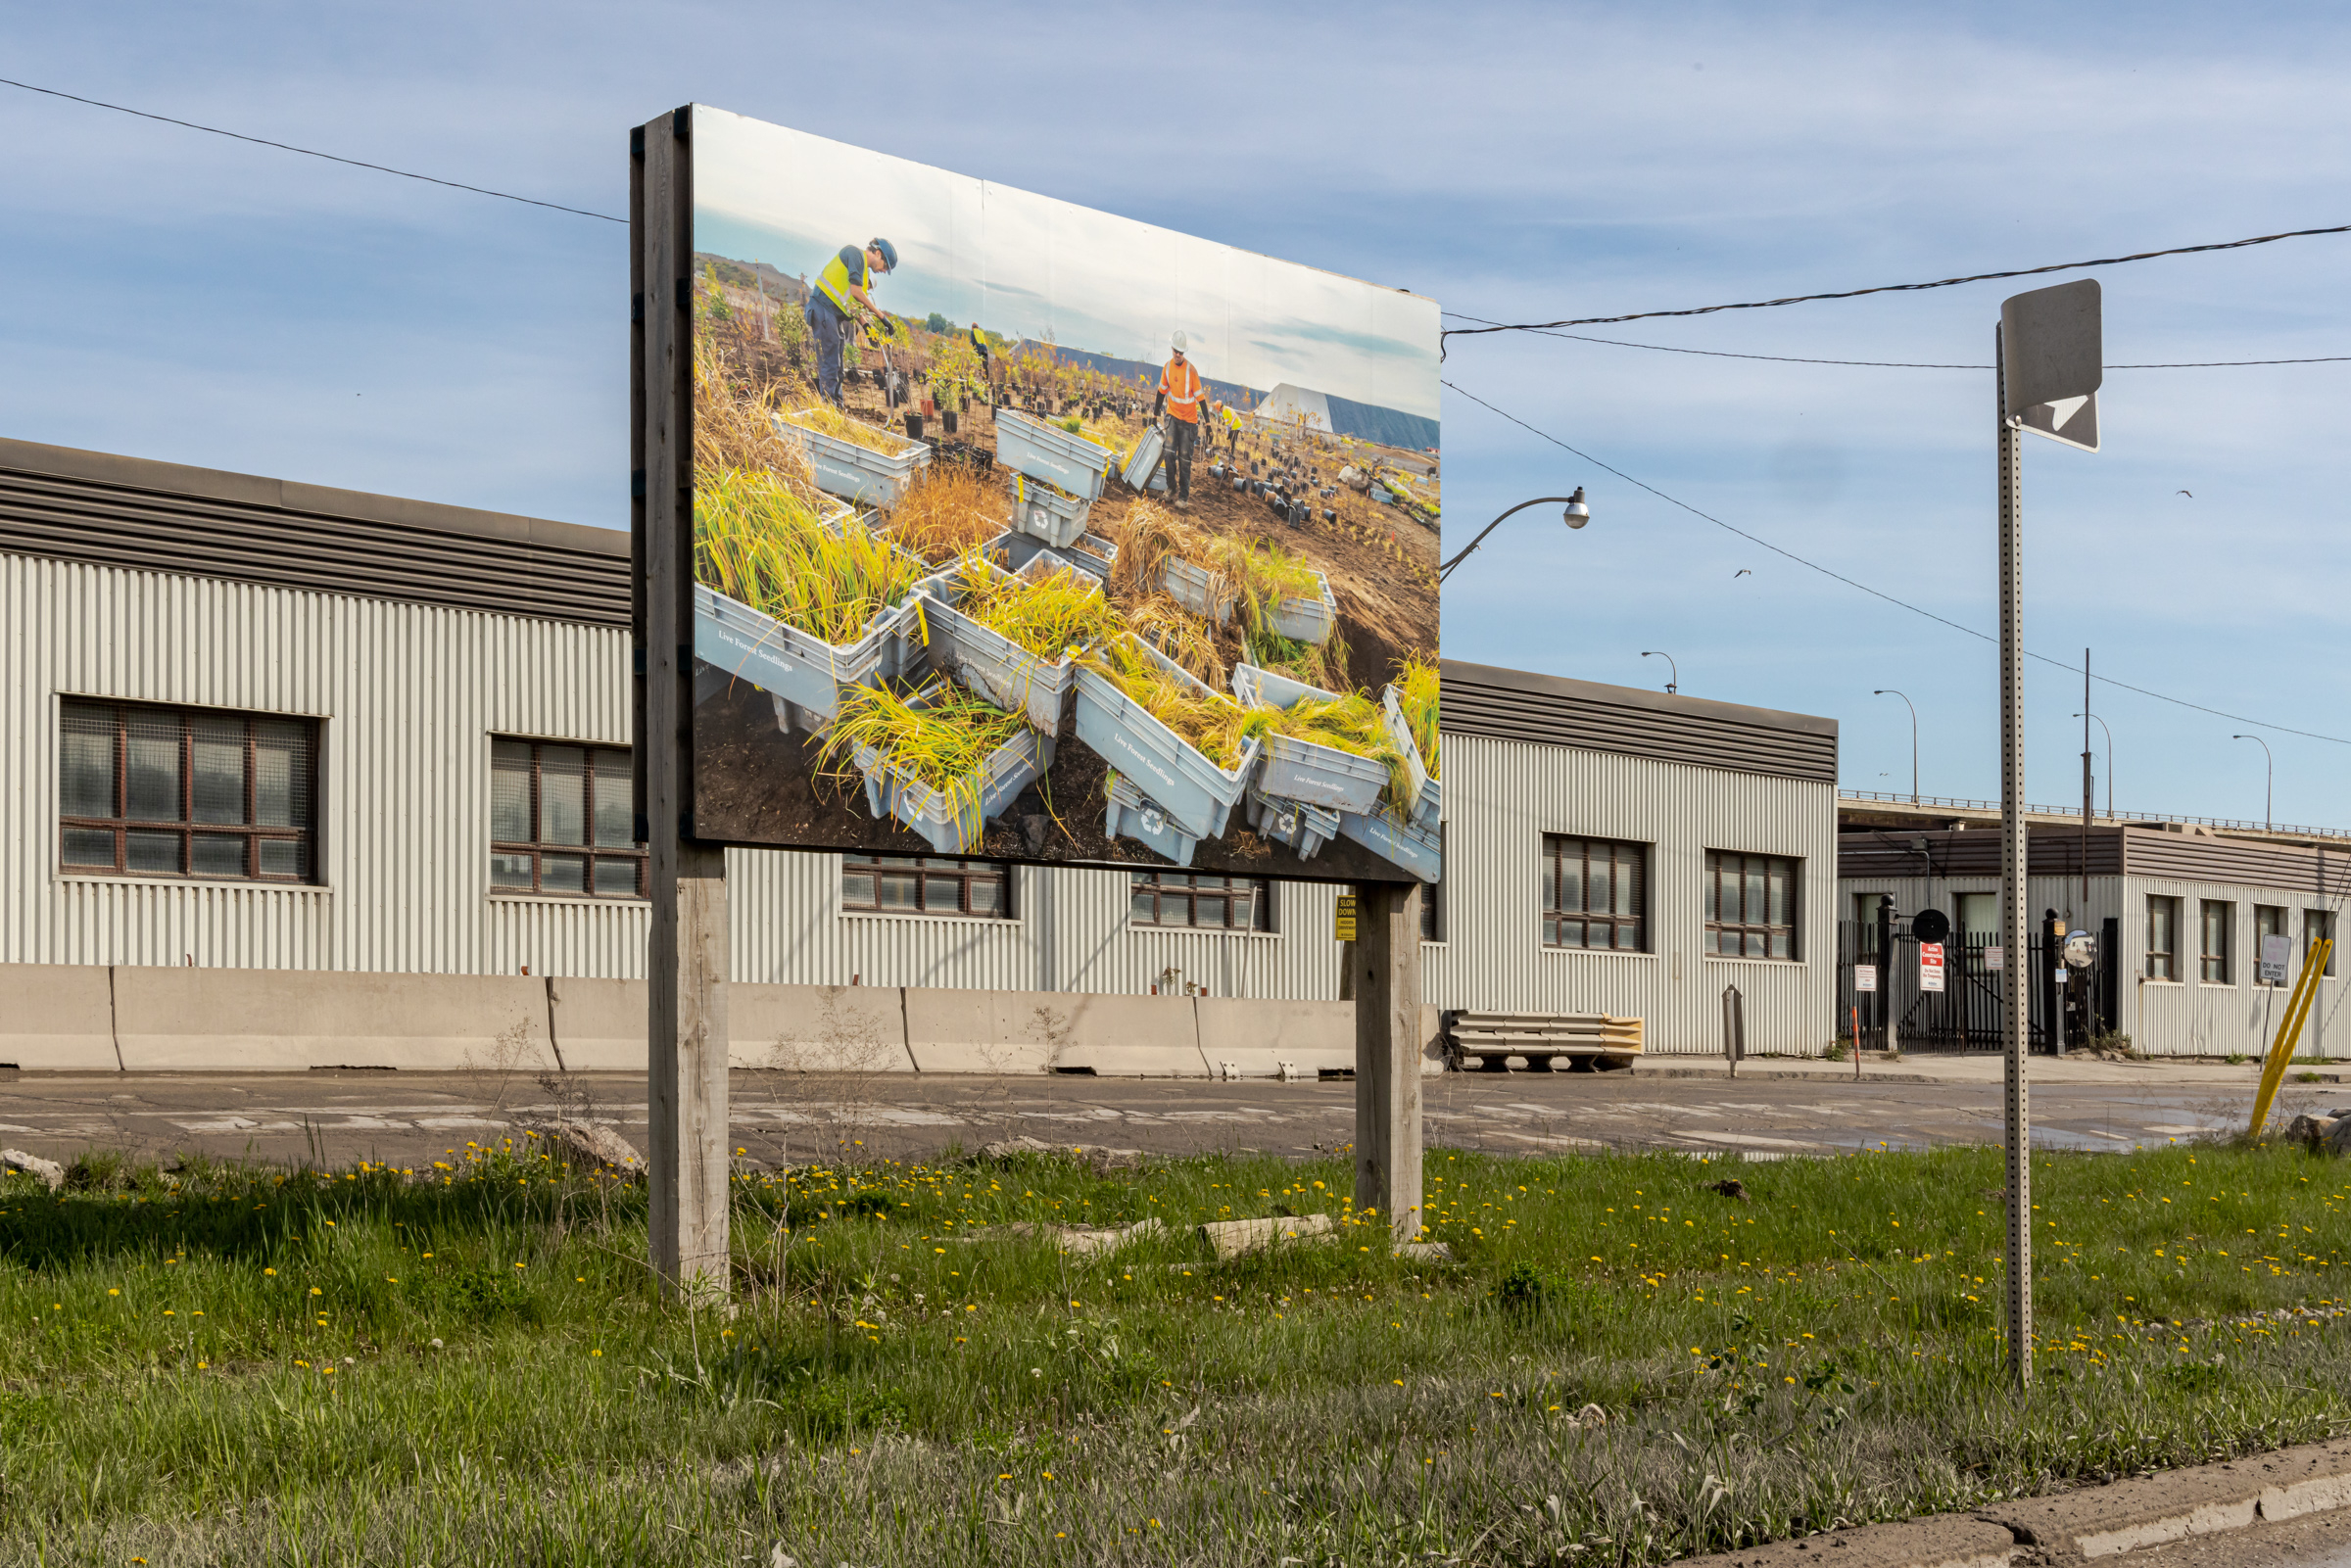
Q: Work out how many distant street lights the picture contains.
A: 4